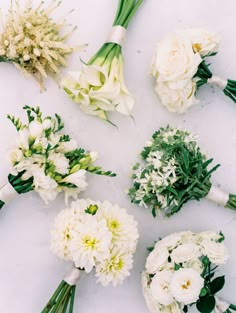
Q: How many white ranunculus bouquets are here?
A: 1